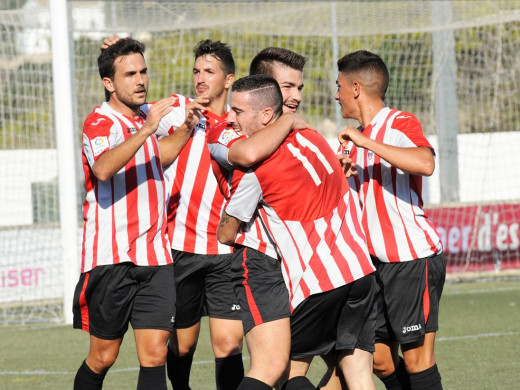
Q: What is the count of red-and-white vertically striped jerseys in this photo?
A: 5